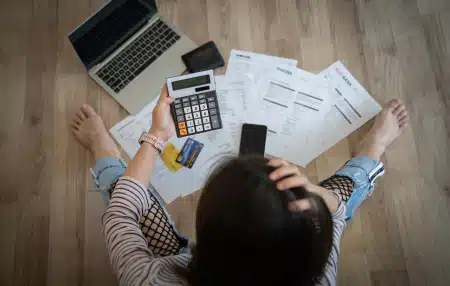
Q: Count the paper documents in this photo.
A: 5